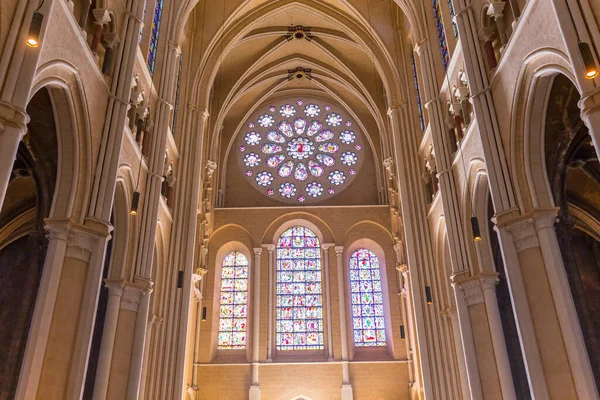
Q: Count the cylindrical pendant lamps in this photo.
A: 8